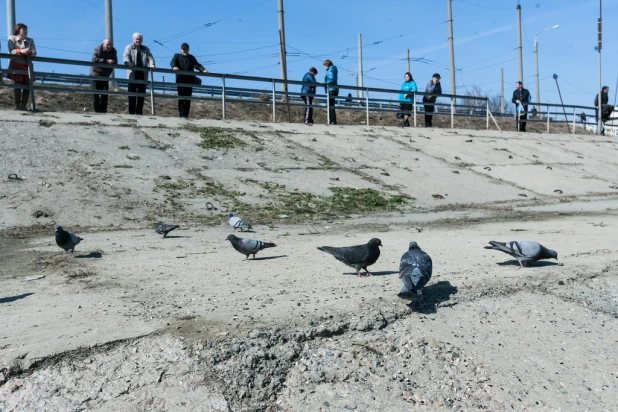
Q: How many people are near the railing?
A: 10